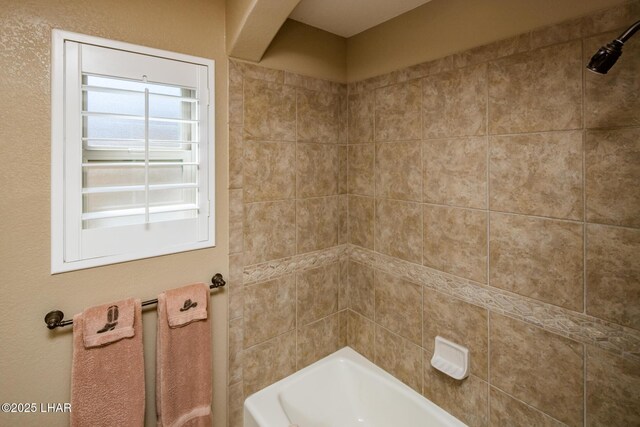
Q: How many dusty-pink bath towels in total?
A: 2